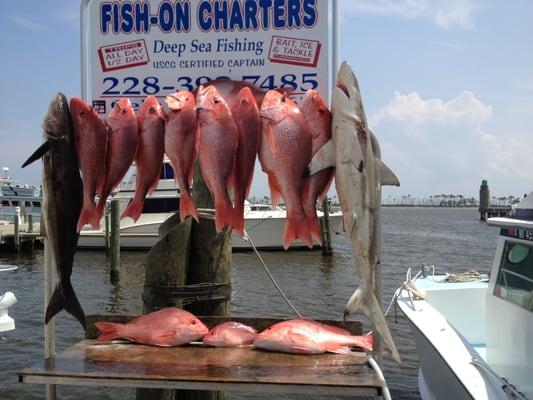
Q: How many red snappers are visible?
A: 11